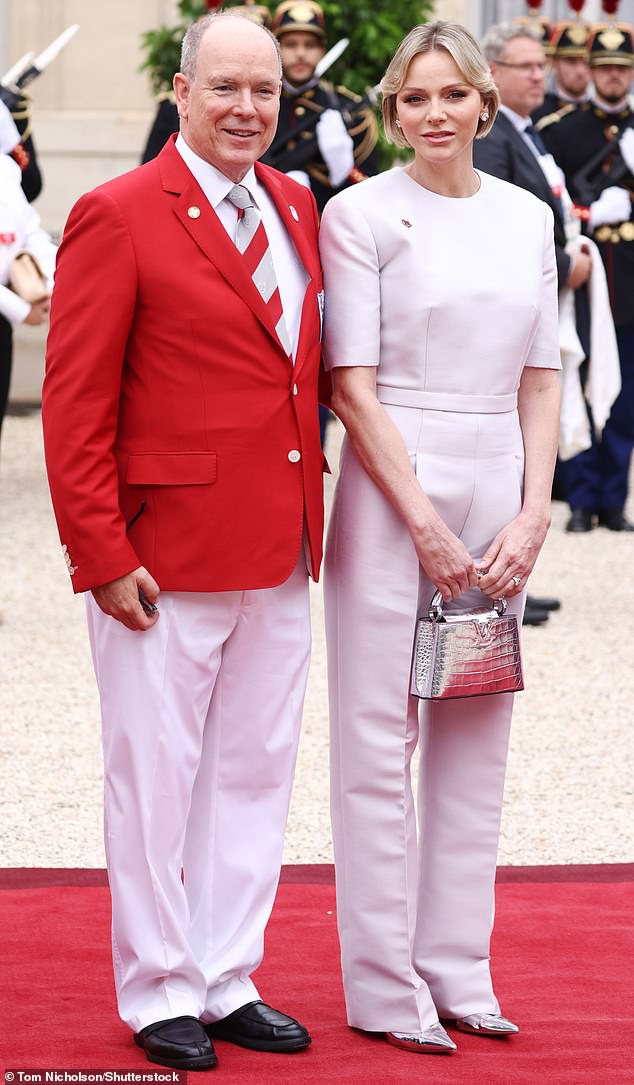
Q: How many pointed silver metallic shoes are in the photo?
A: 2